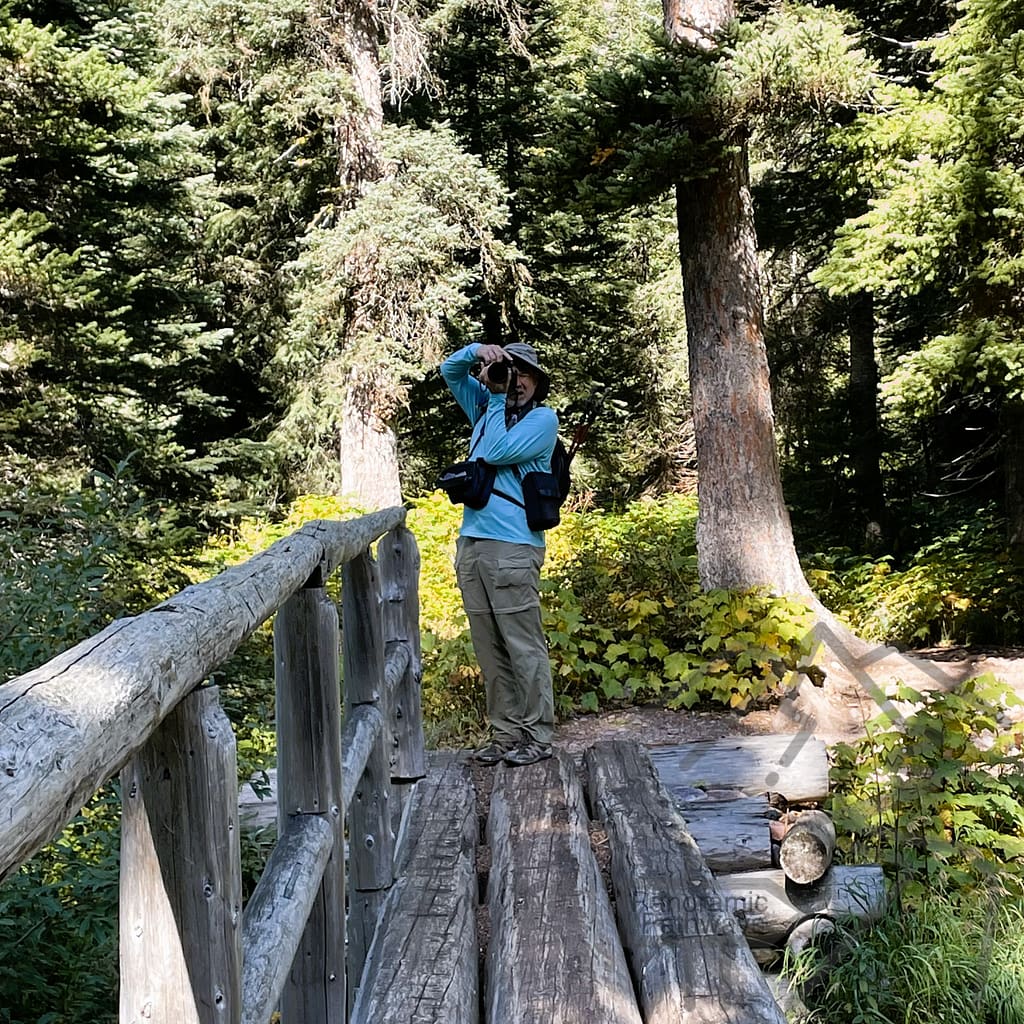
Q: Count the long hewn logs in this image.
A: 3